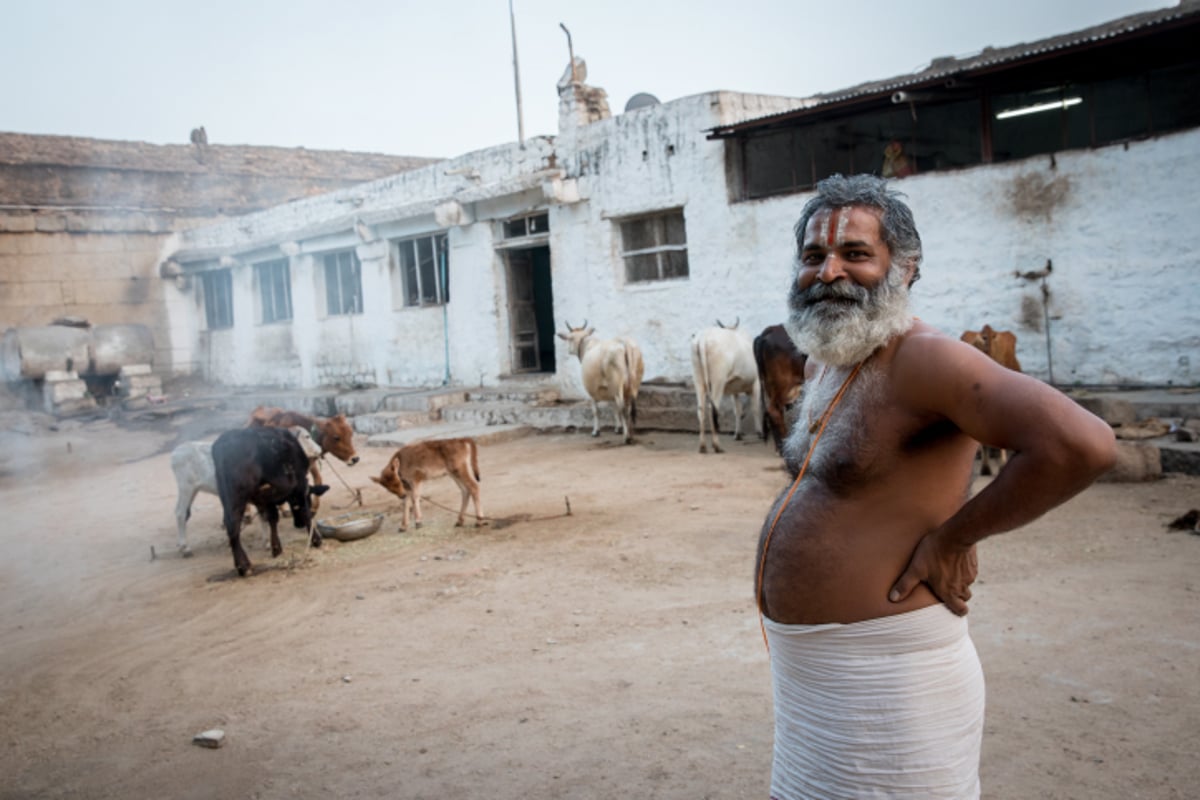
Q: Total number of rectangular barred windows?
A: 5